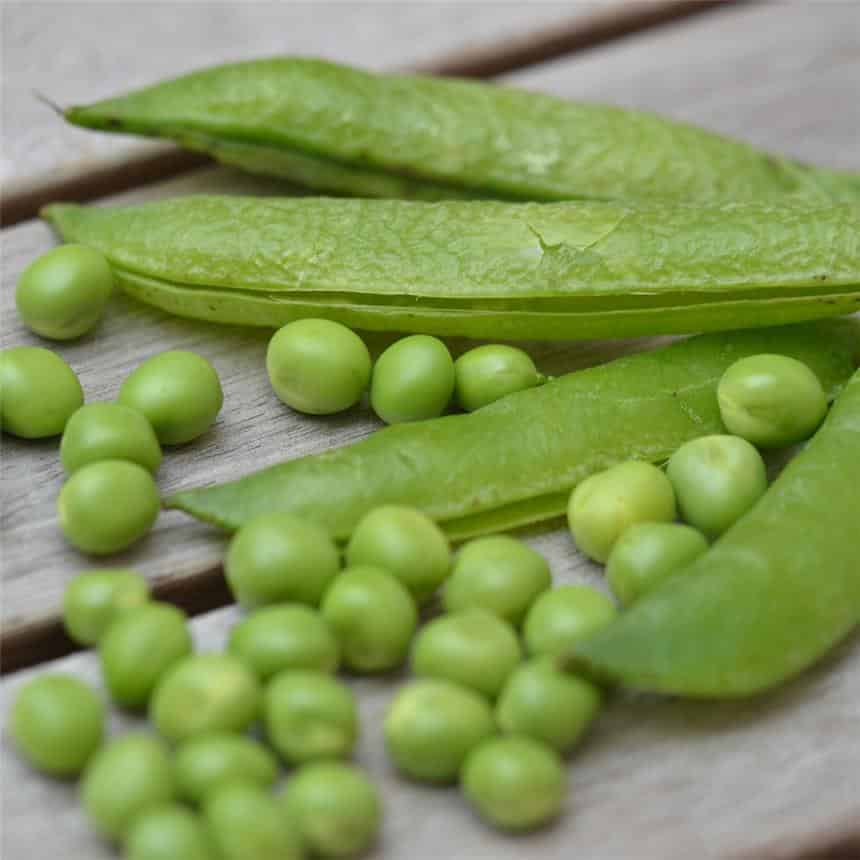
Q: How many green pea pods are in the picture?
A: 4